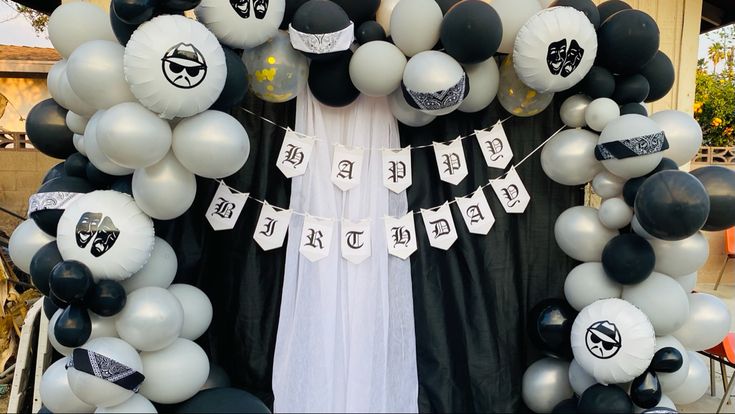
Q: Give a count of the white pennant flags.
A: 13